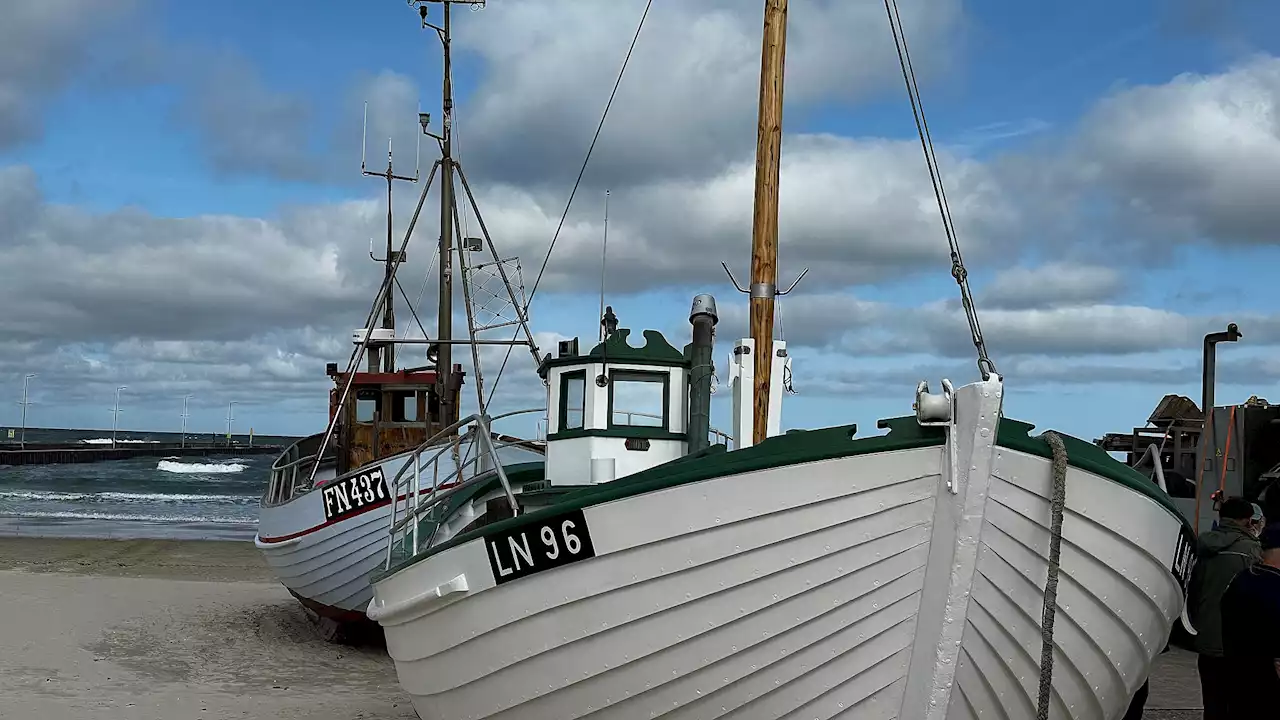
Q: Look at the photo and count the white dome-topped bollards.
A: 0